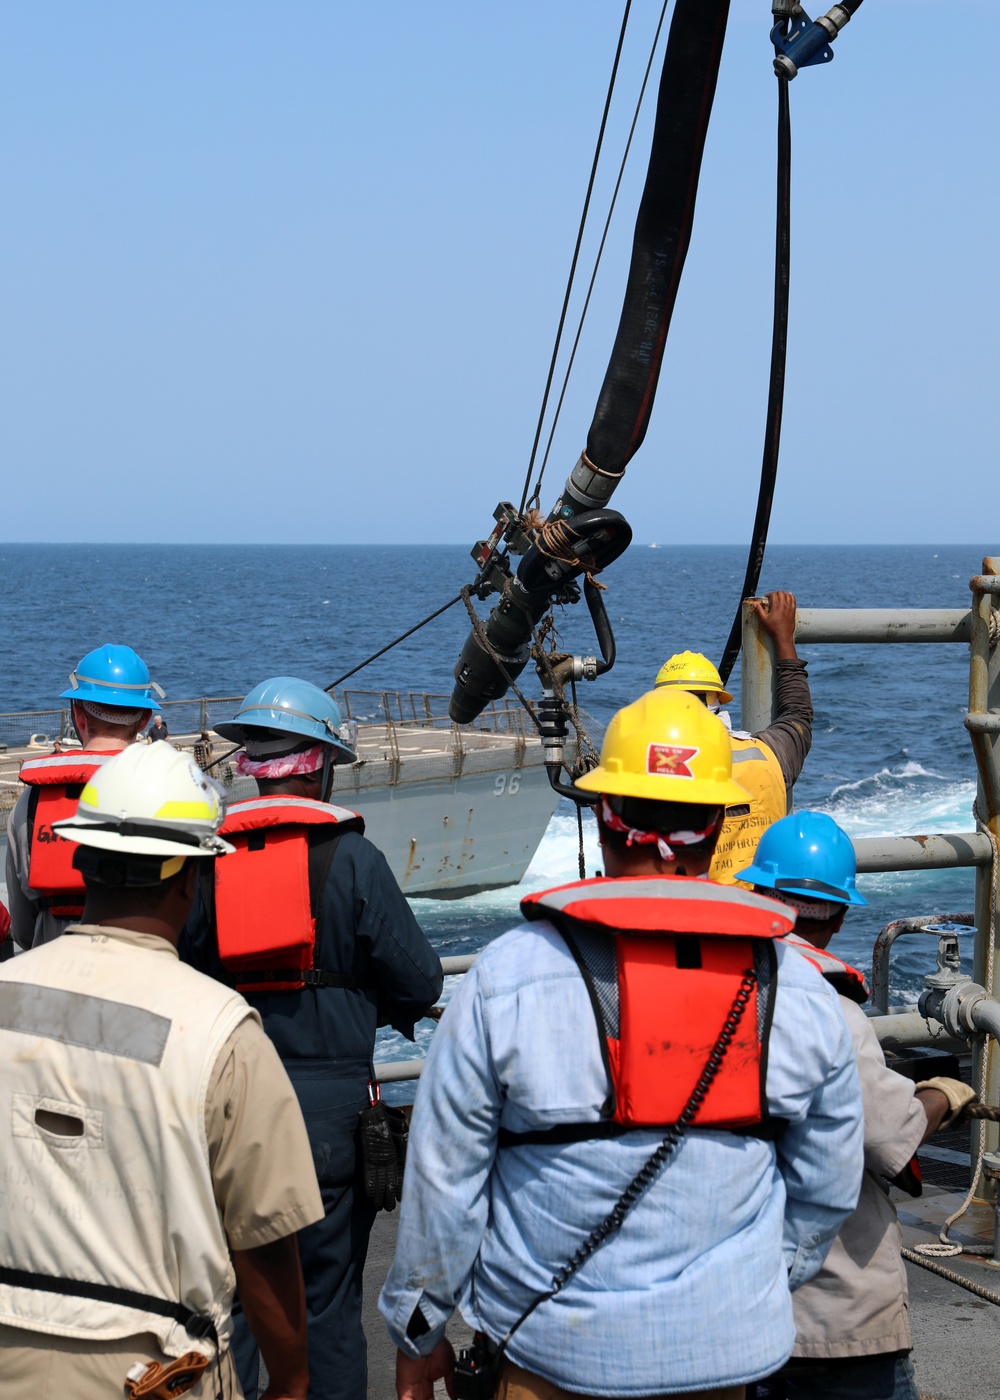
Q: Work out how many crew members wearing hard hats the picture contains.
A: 6